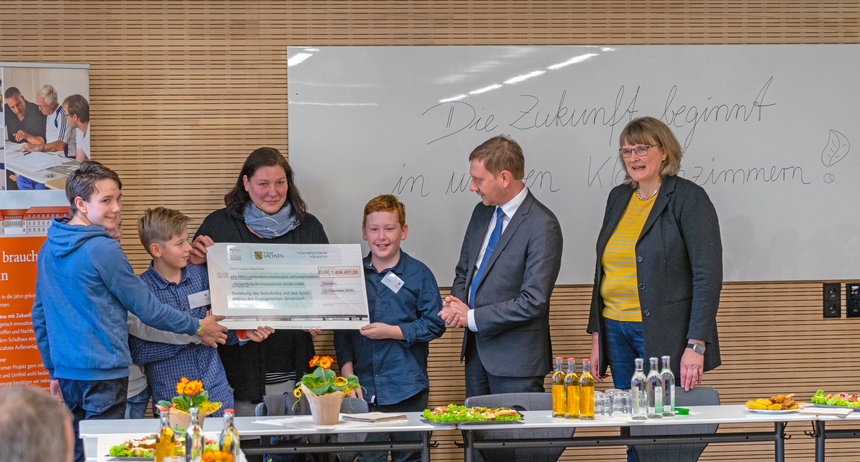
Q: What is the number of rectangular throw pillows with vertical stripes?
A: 0